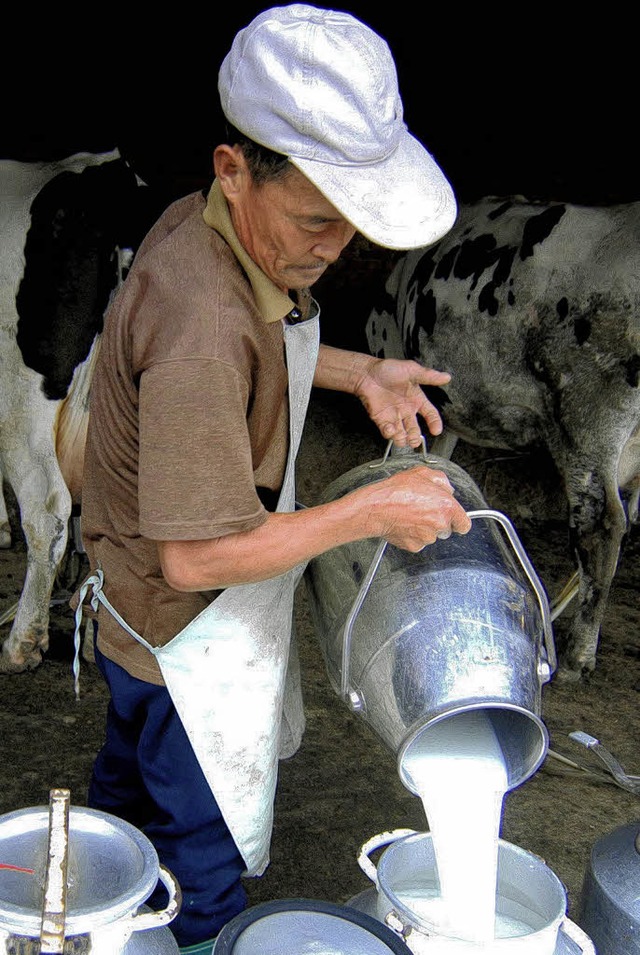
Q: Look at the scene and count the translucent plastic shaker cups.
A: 0